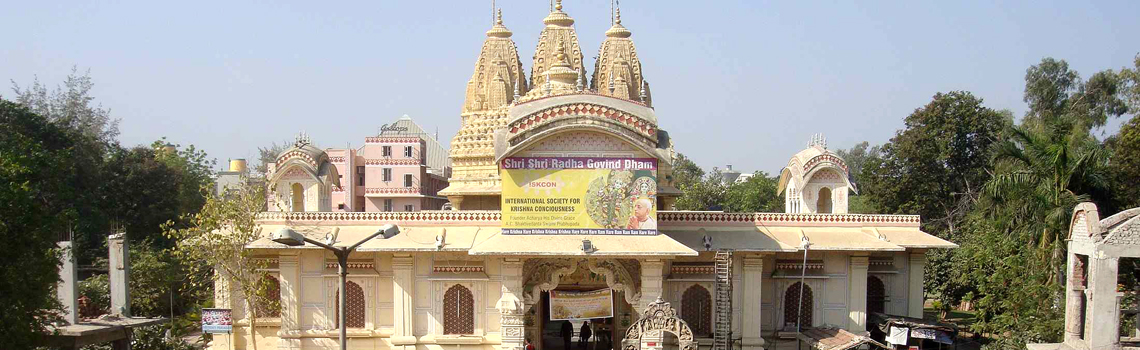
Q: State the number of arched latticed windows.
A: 6